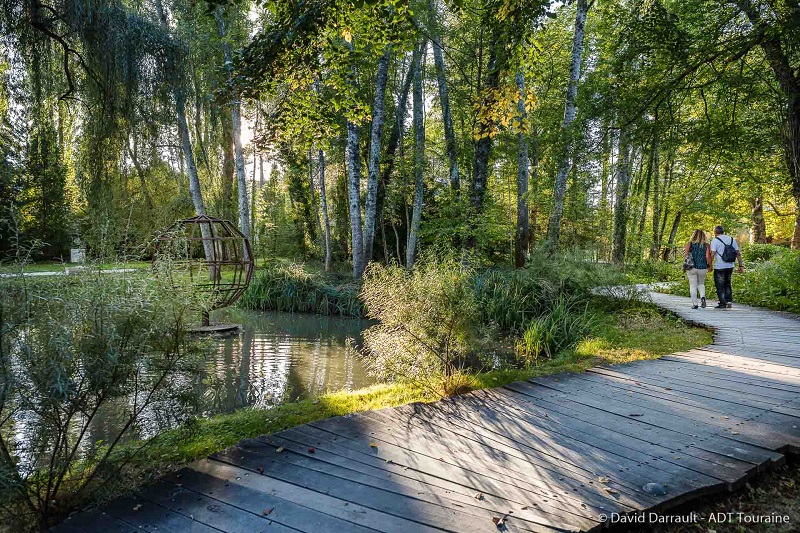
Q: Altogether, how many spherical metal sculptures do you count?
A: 1